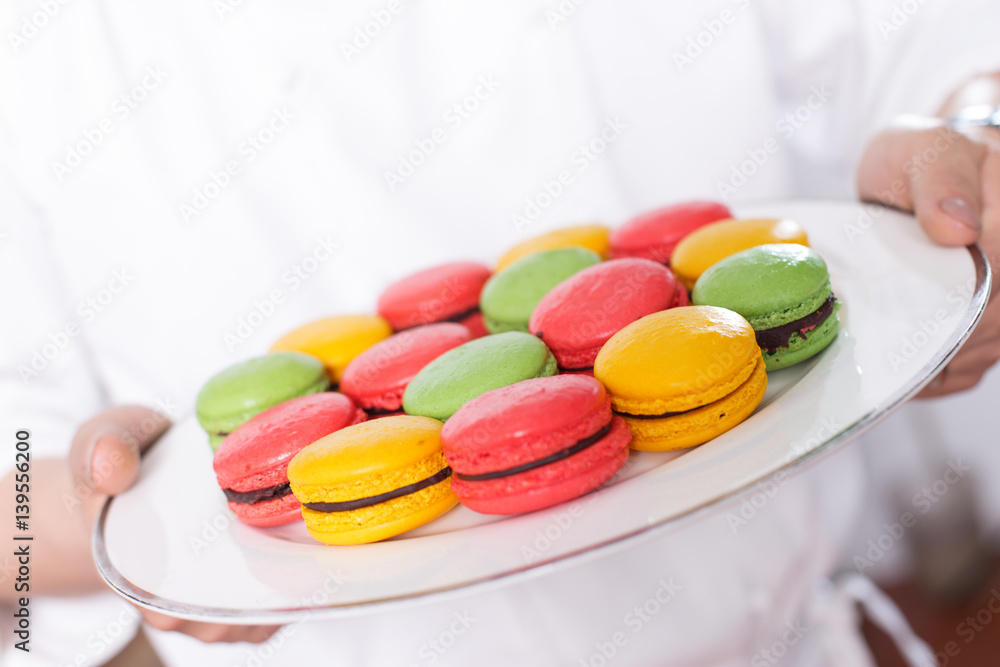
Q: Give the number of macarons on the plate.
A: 15